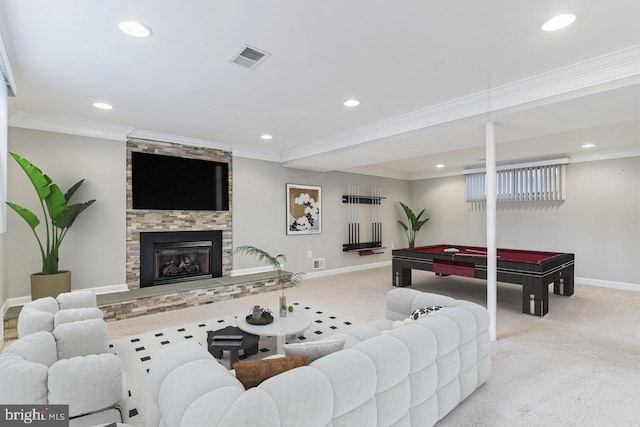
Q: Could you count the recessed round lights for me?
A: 7